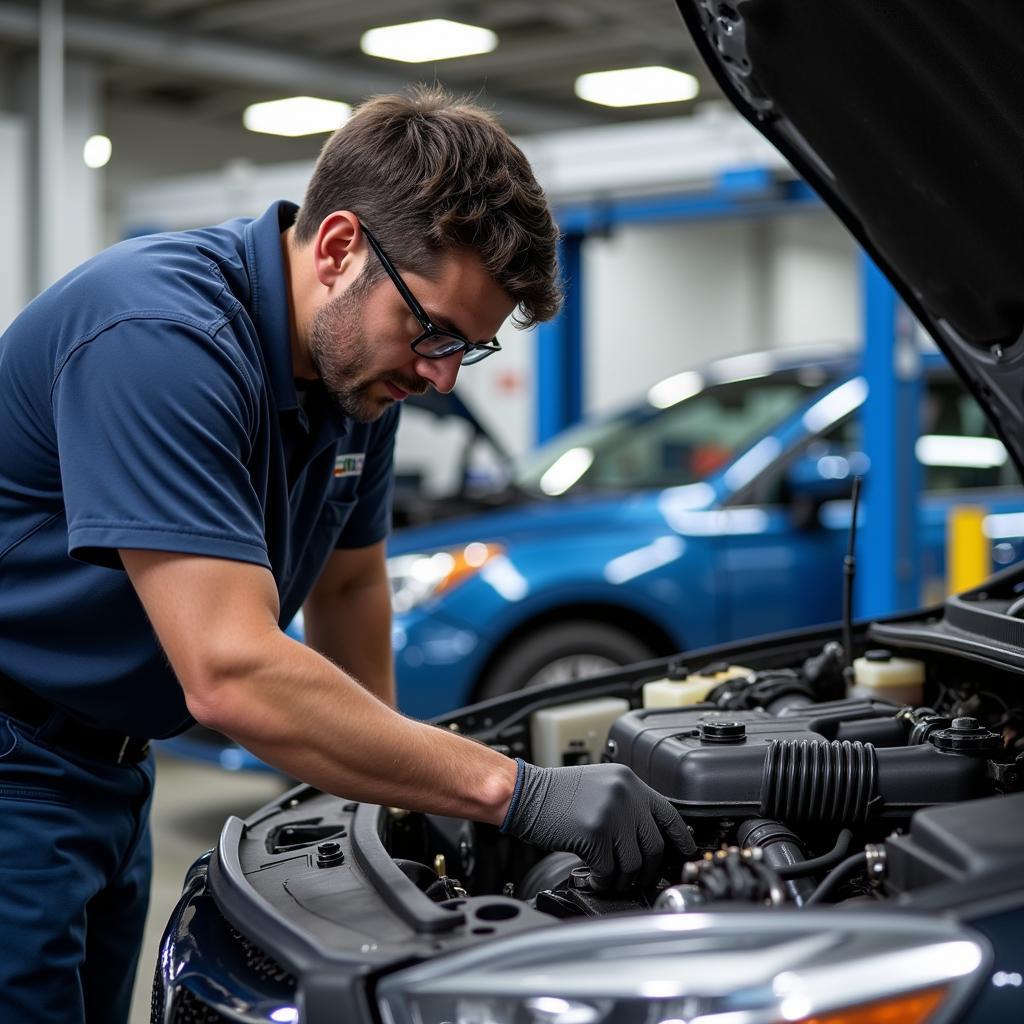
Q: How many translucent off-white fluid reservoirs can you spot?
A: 3